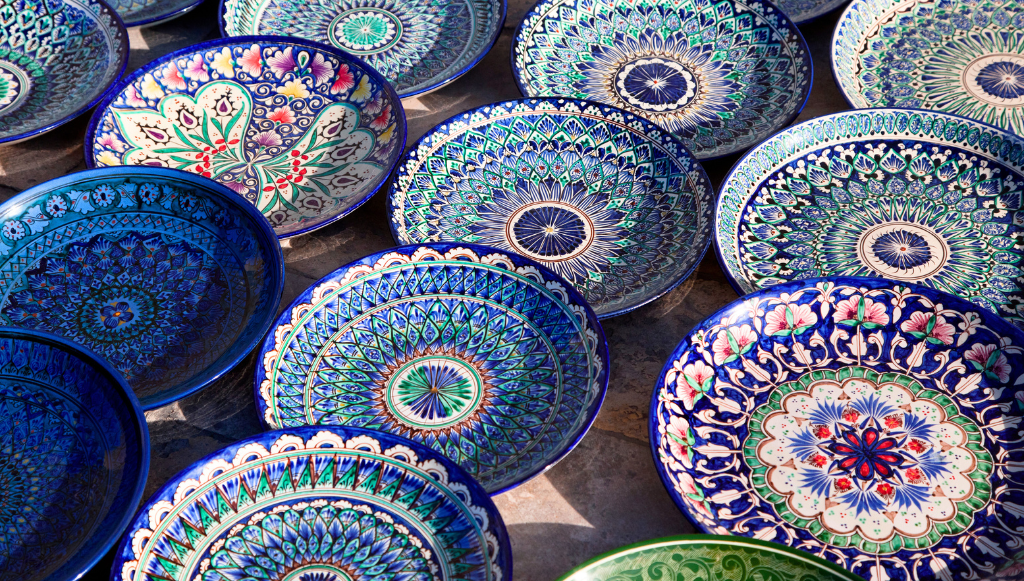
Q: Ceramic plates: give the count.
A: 15